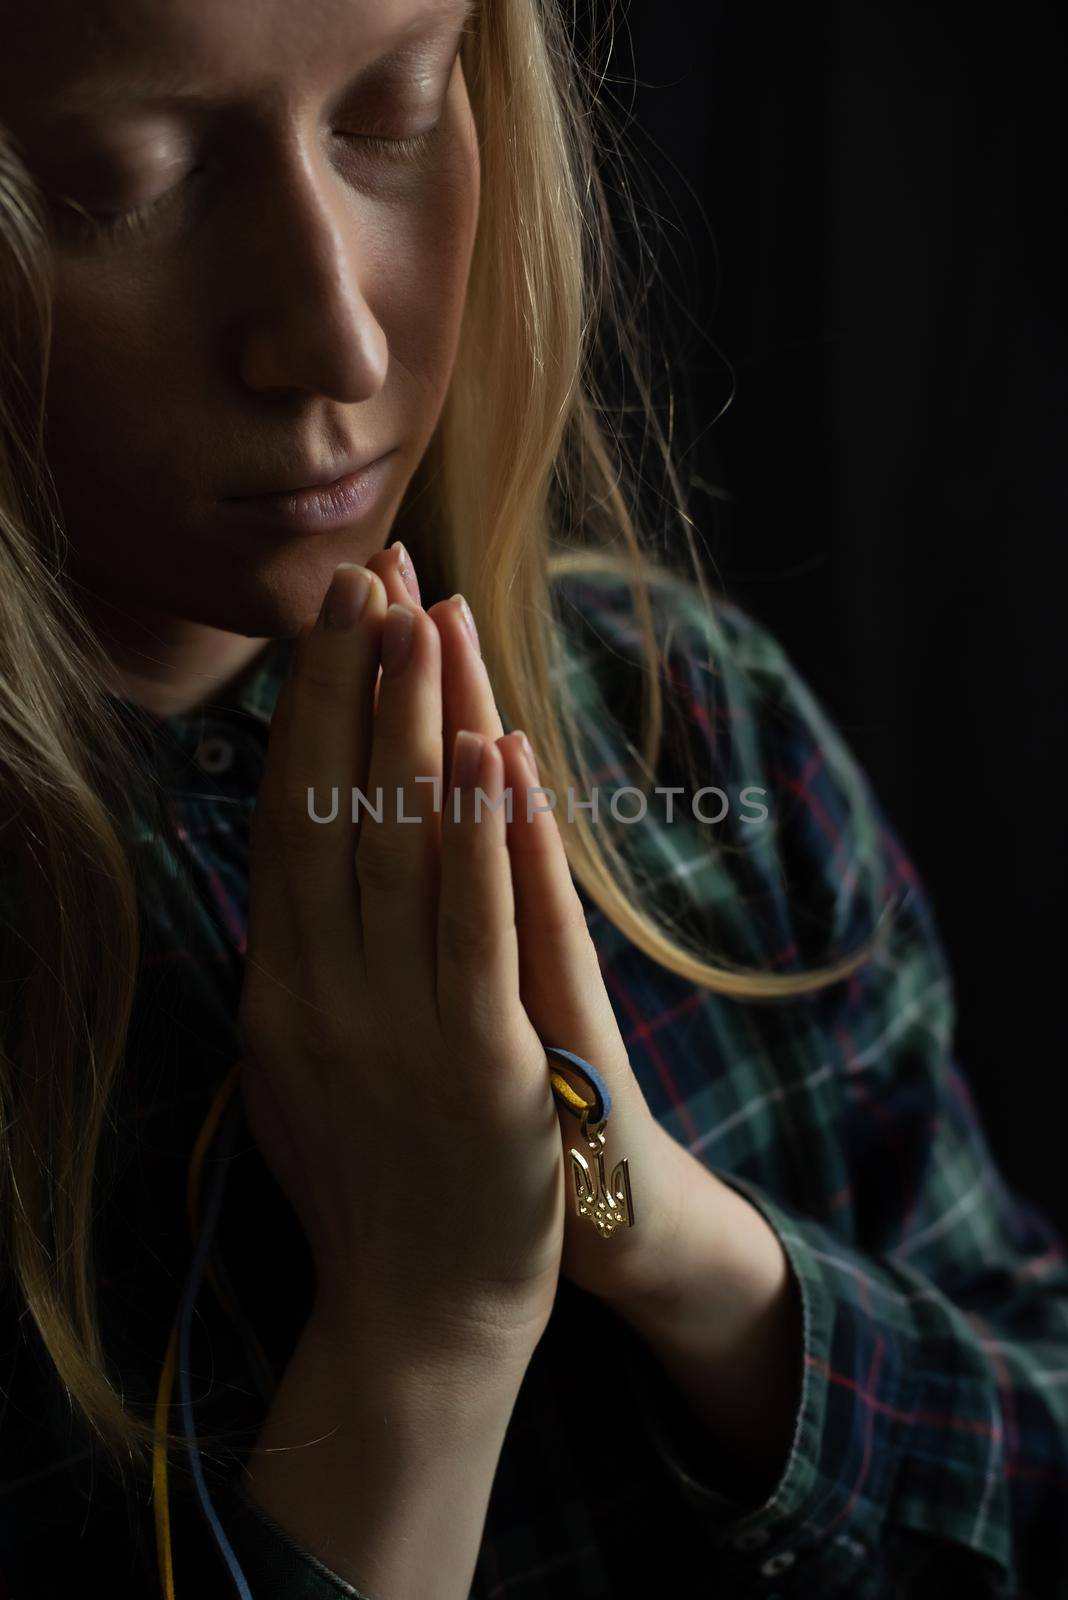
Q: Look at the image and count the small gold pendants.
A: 1